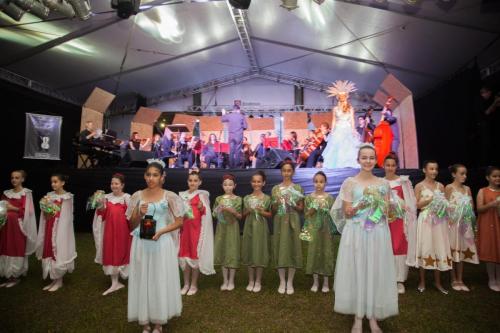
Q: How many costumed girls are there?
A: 14